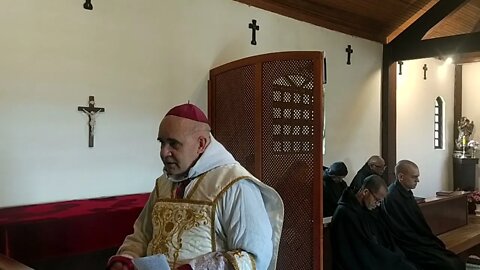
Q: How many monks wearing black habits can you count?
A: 4